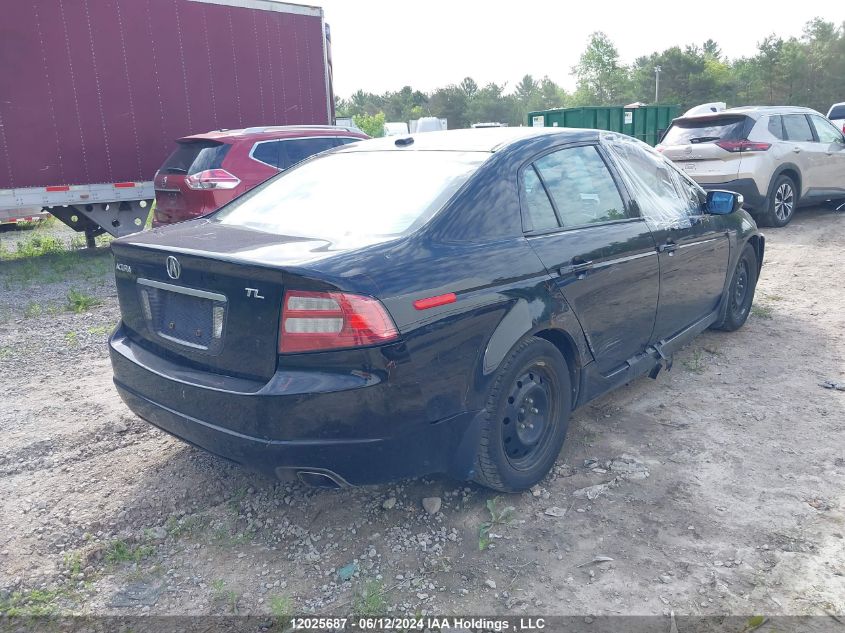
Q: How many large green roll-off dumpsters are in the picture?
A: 1